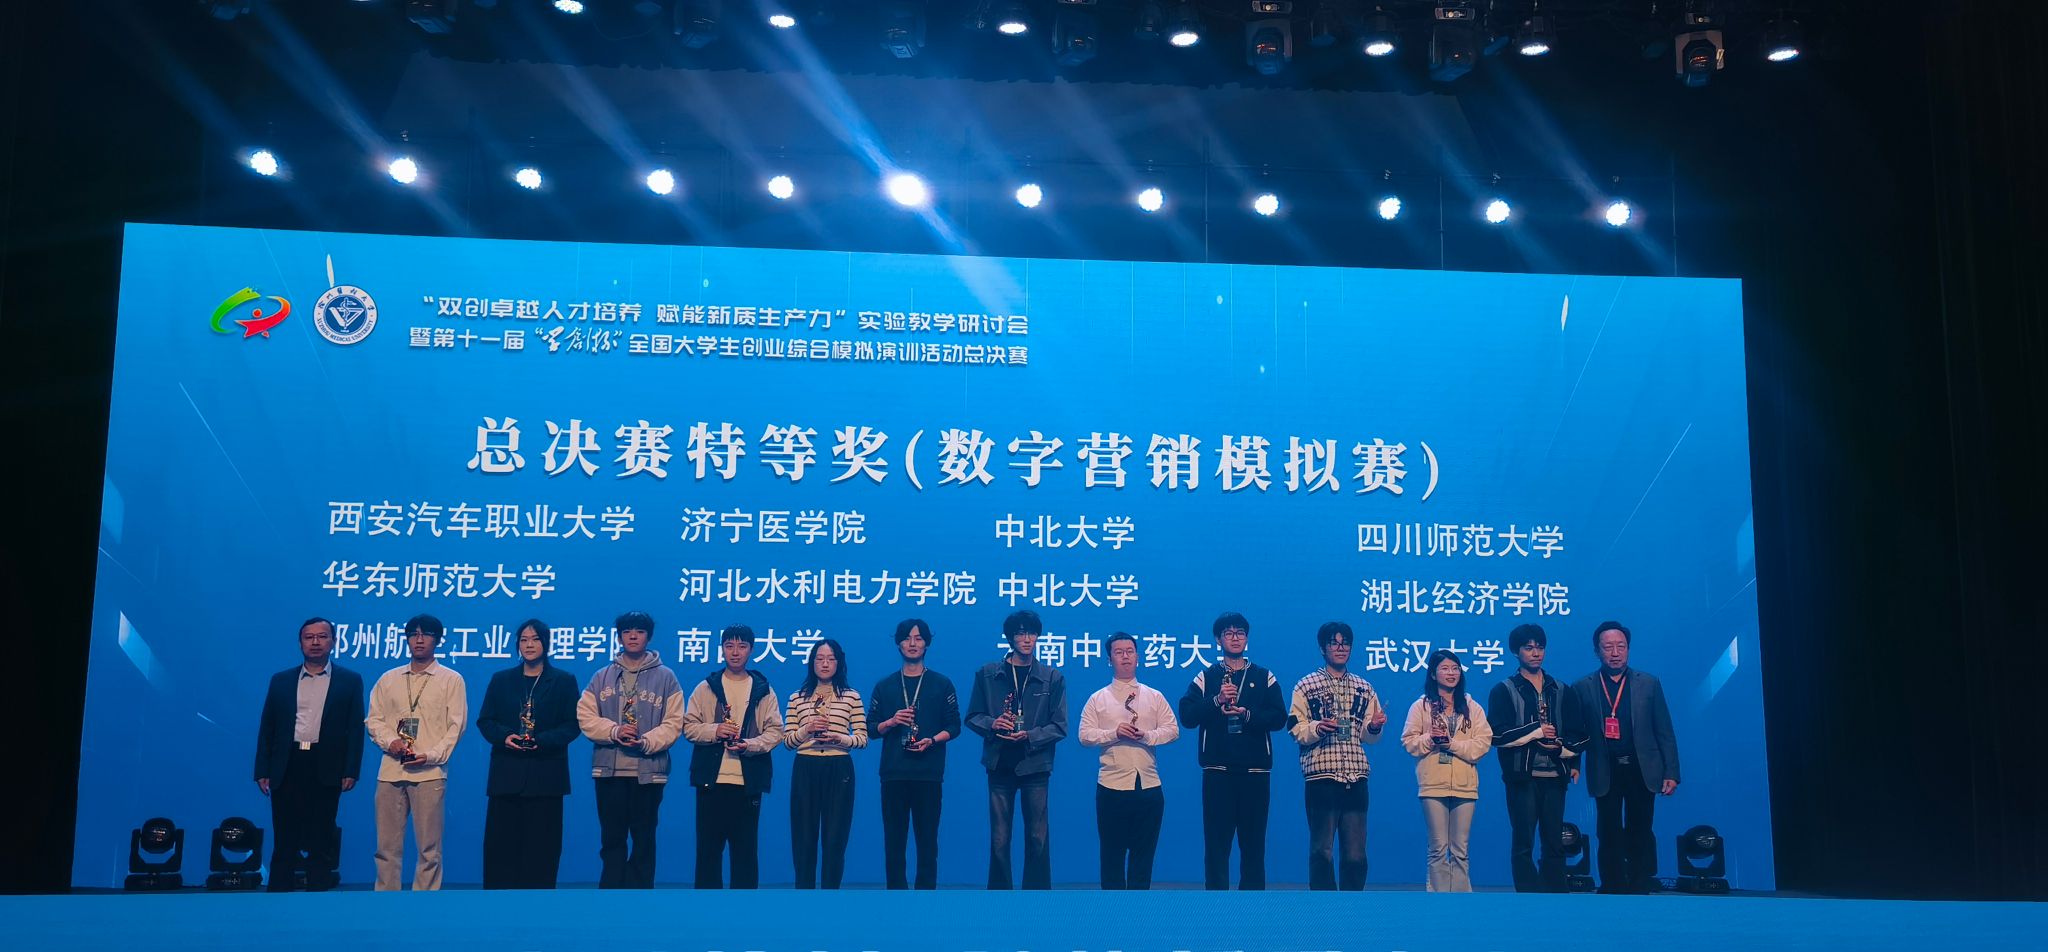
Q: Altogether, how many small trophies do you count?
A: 12